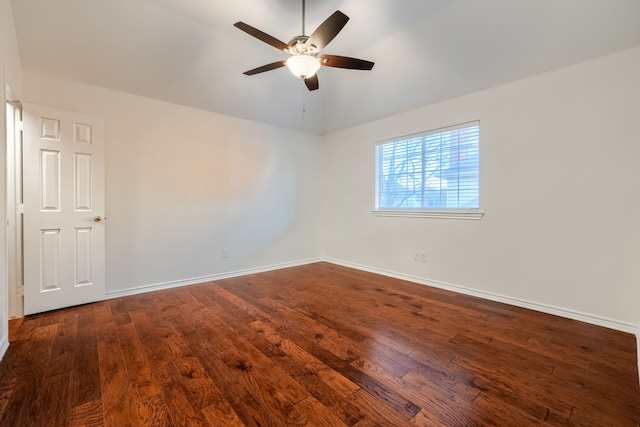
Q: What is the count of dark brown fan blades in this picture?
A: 5